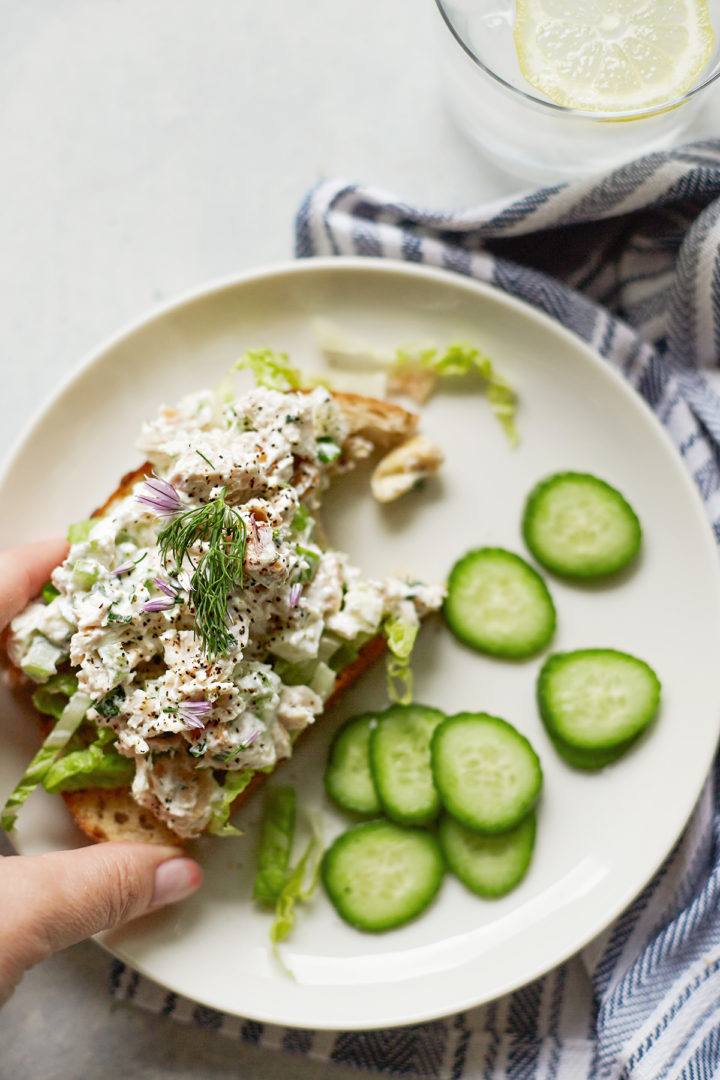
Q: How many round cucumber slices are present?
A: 9